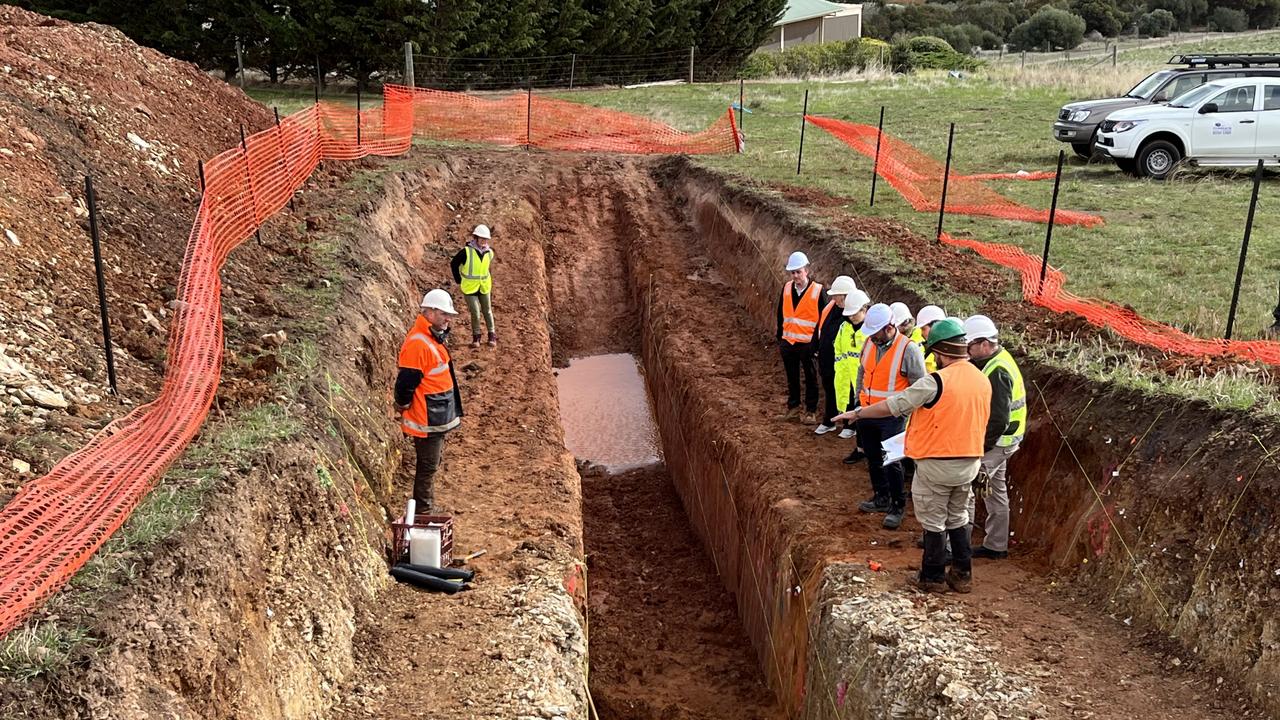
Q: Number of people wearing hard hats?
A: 11